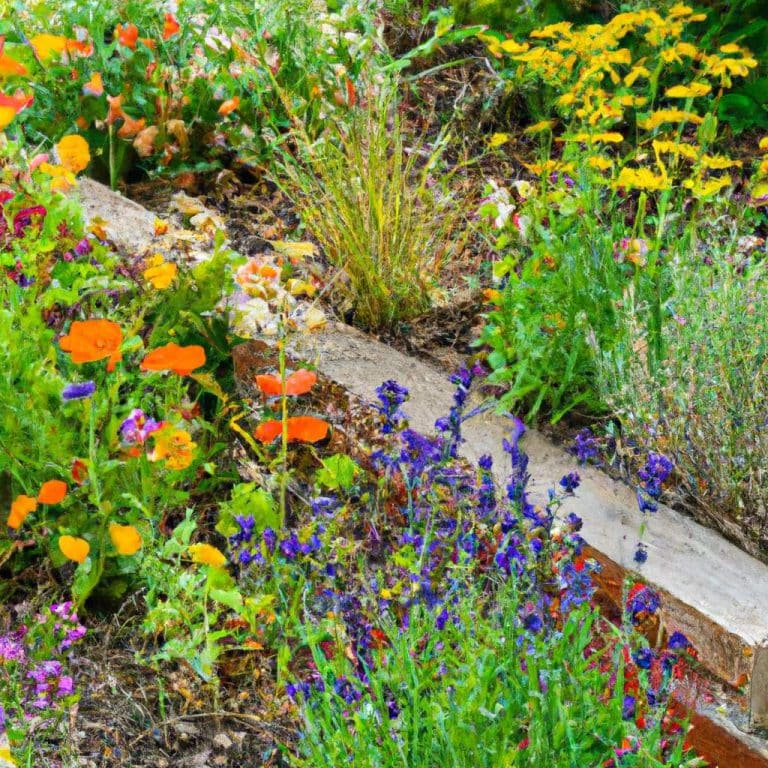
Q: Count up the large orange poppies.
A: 4